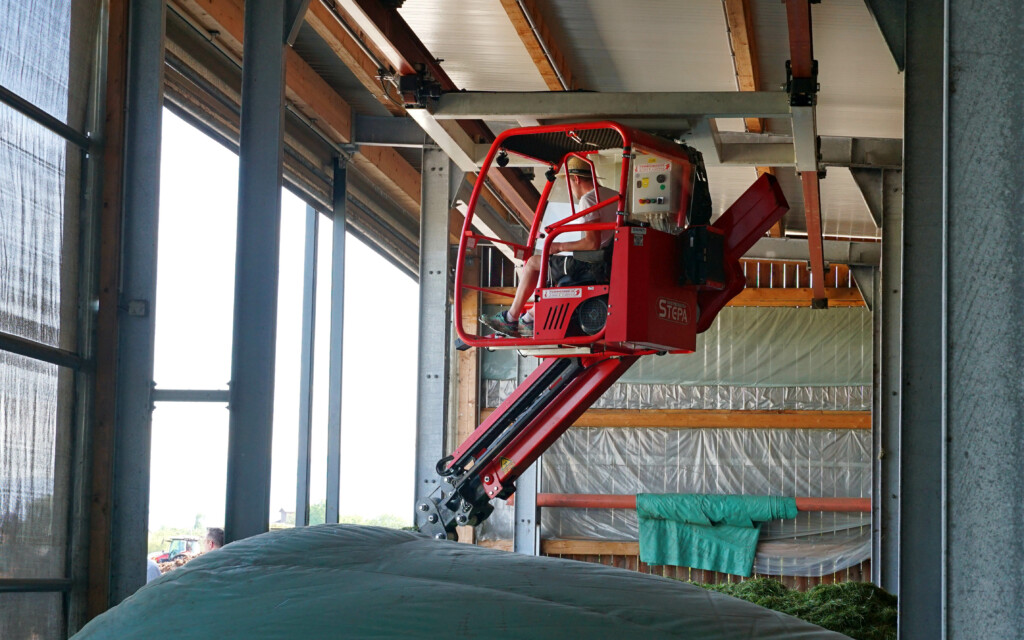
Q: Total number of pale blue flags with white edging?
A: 0